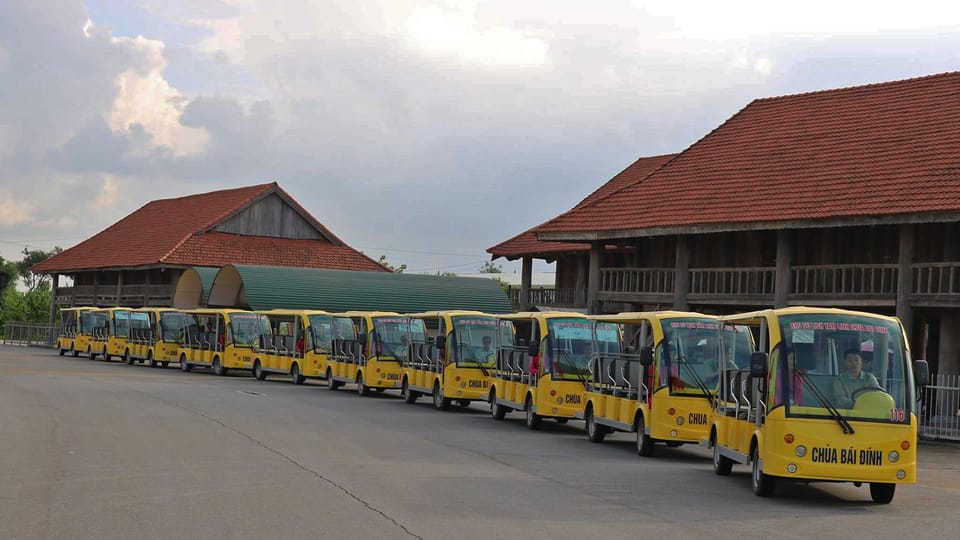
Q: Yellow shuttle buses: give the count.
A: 10